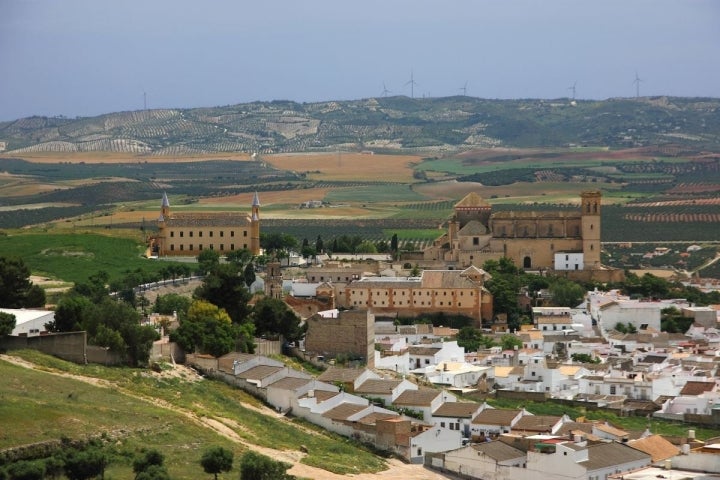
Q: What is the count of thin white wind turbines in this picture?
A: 6